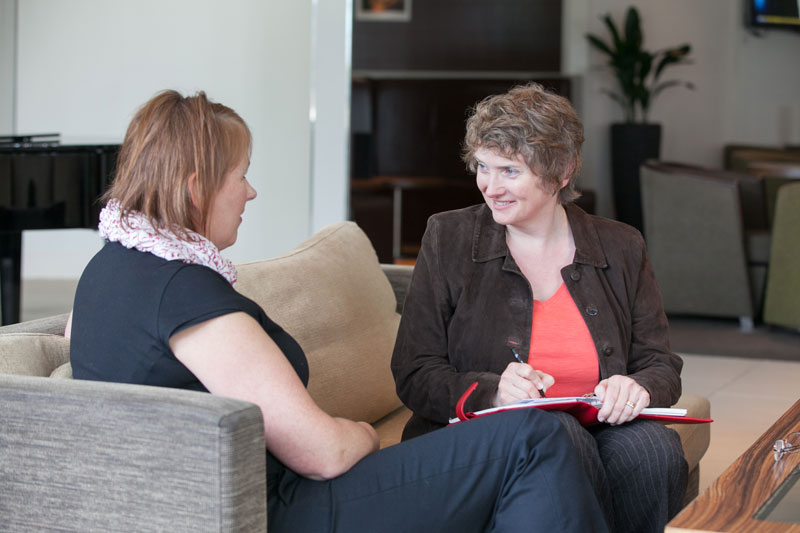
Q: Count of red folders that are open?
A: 1